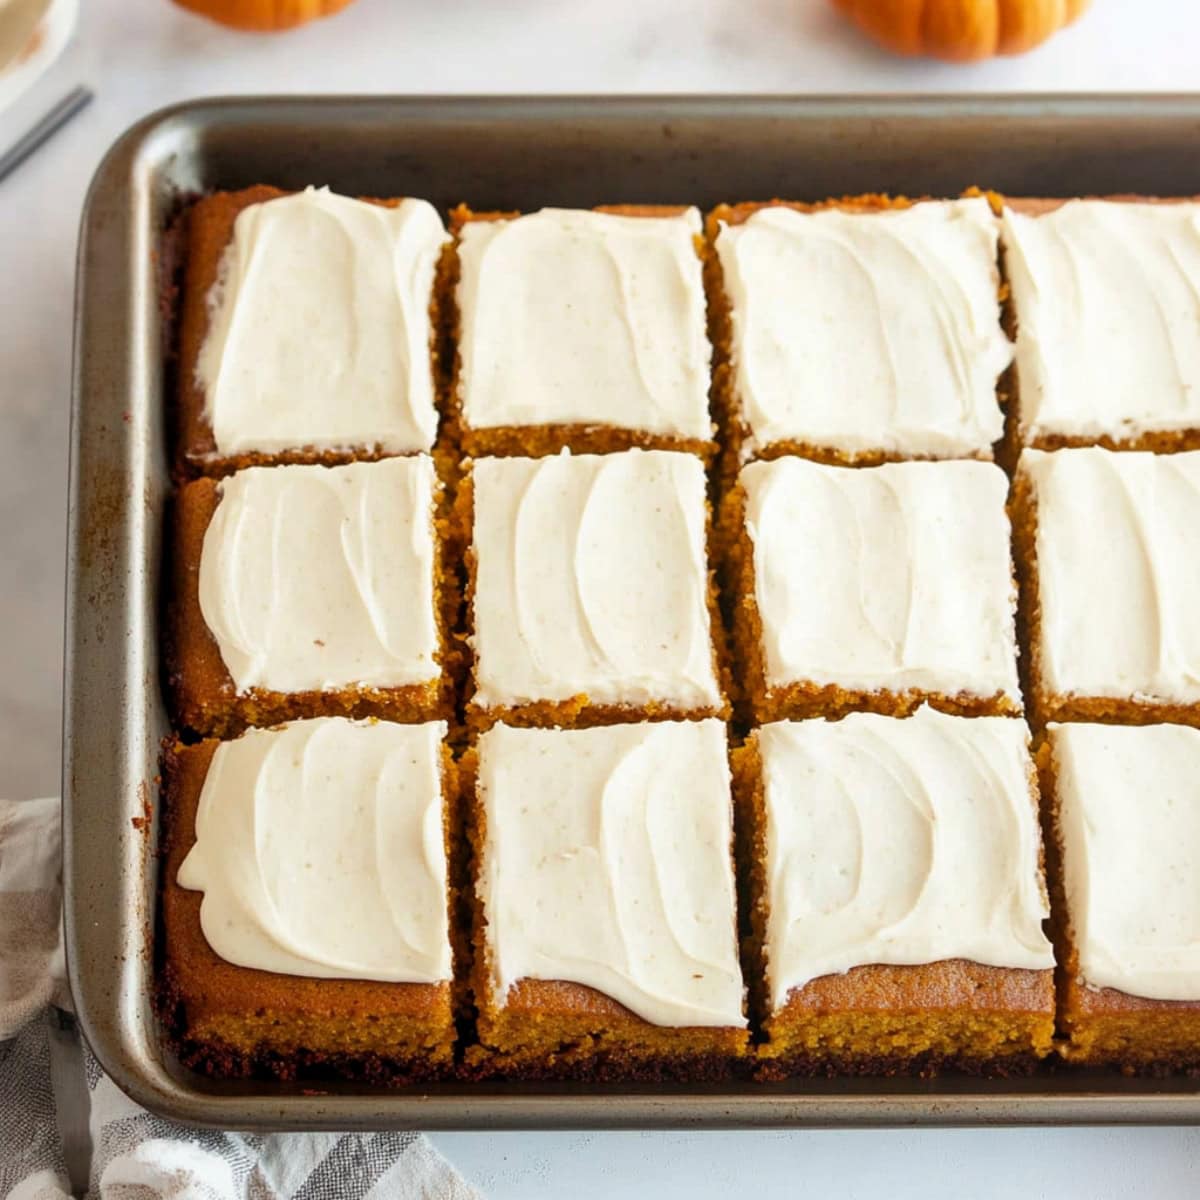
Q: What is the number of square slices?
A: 12